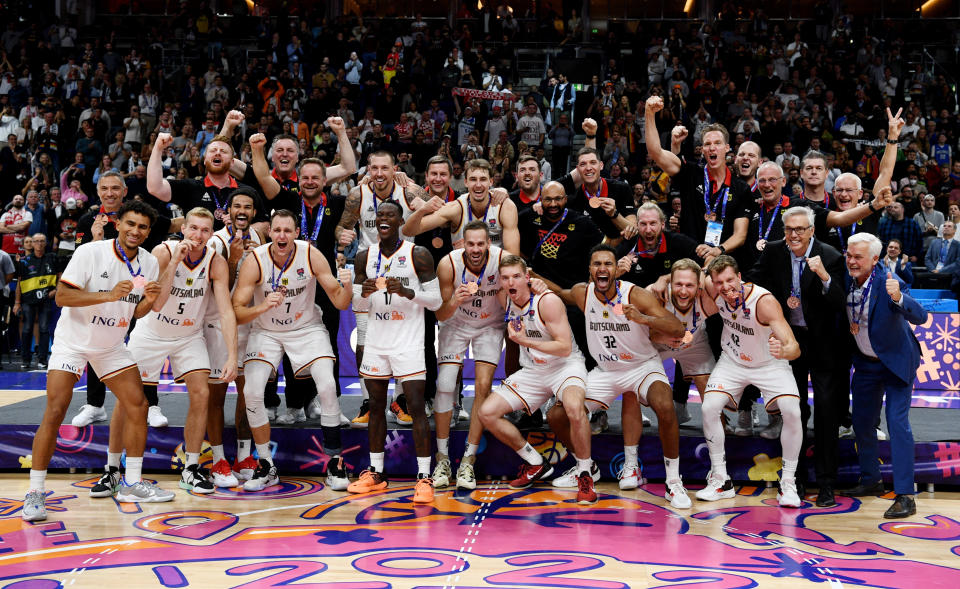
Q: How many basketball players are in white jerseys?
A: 12